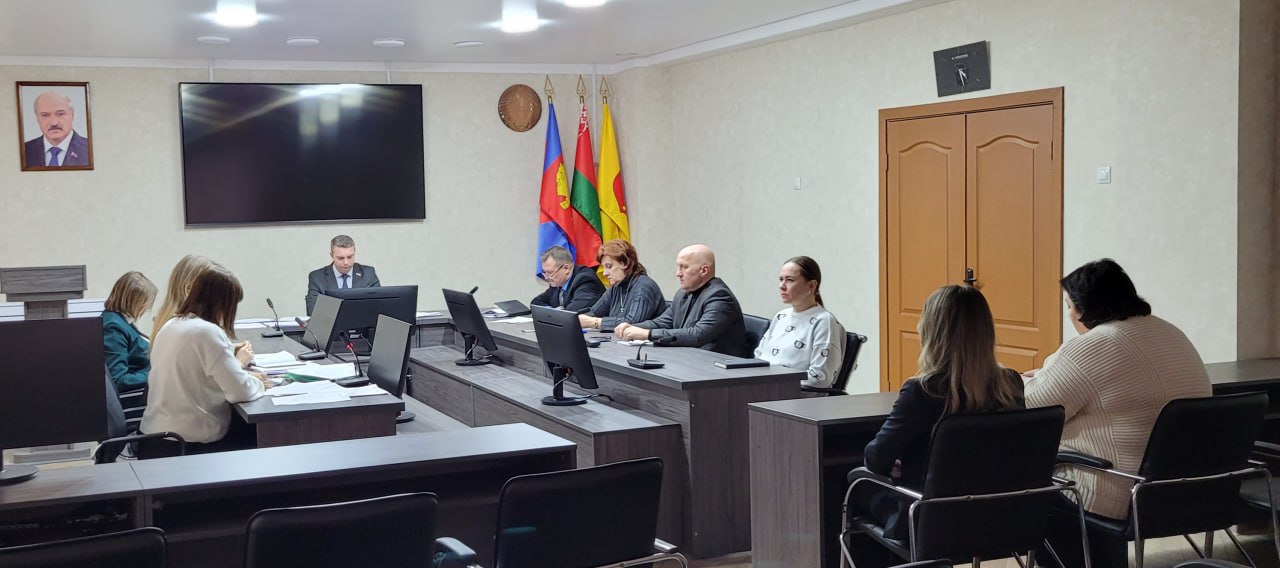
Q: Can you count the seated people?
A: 10